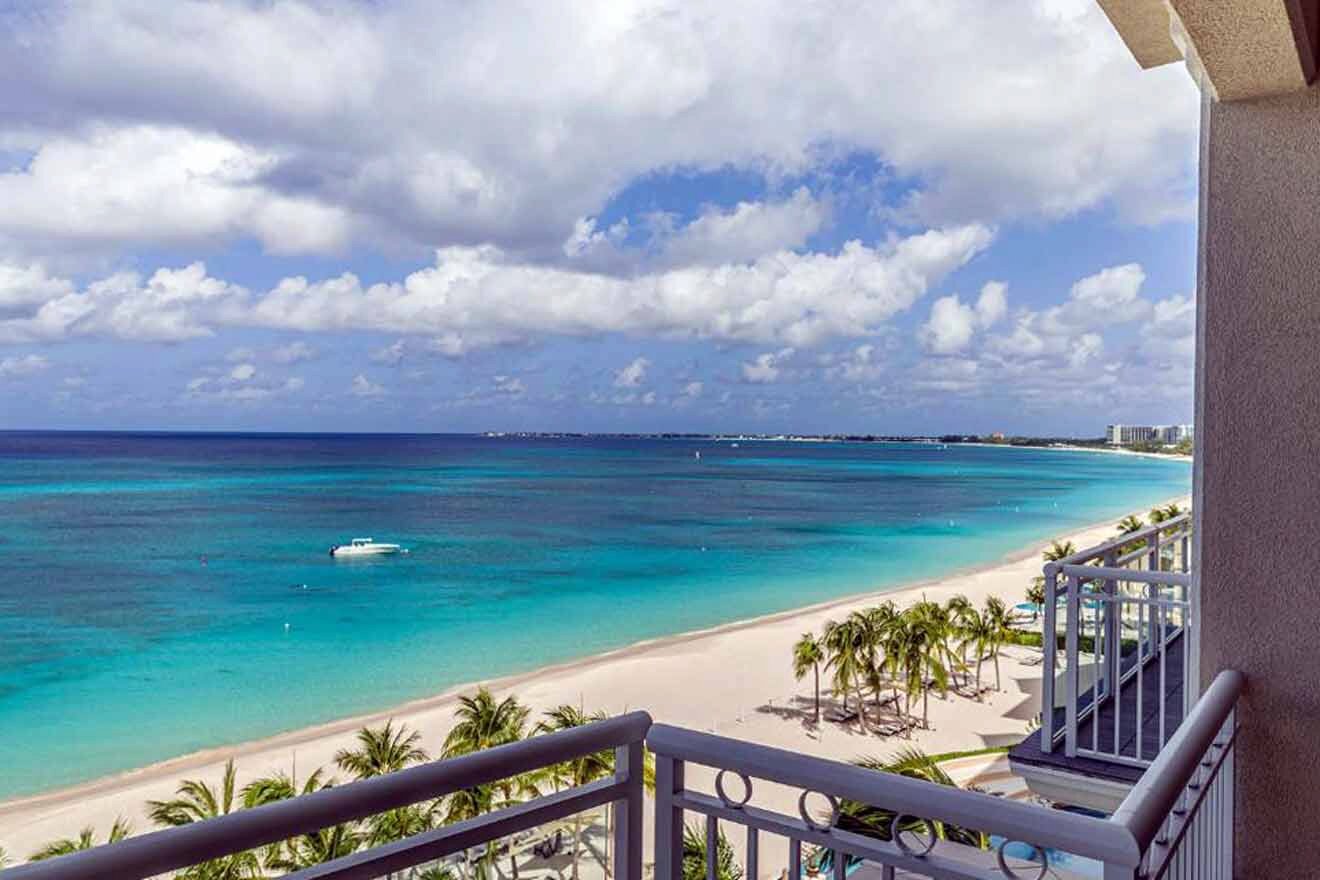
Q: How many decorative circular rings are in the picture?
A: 4